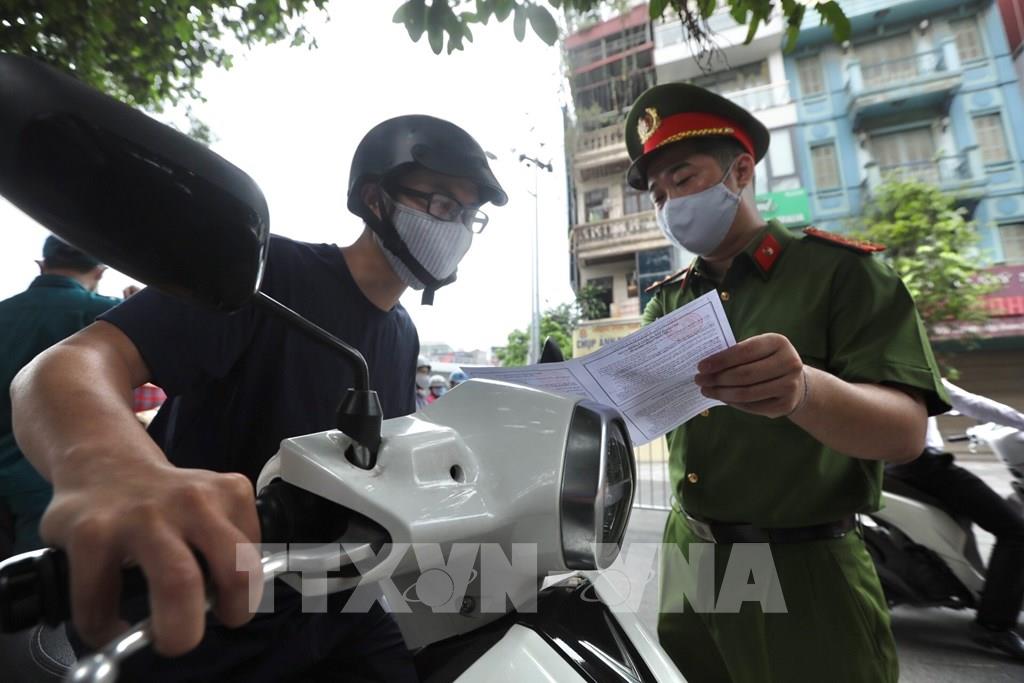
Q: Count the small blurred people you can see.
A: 3